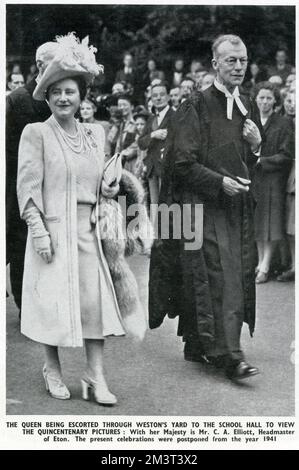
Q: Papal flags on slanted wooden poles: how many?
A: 0